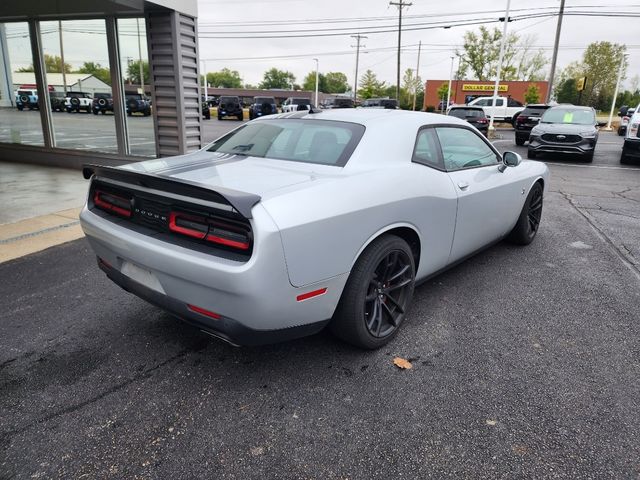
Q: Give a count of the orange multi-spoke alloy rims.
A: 0